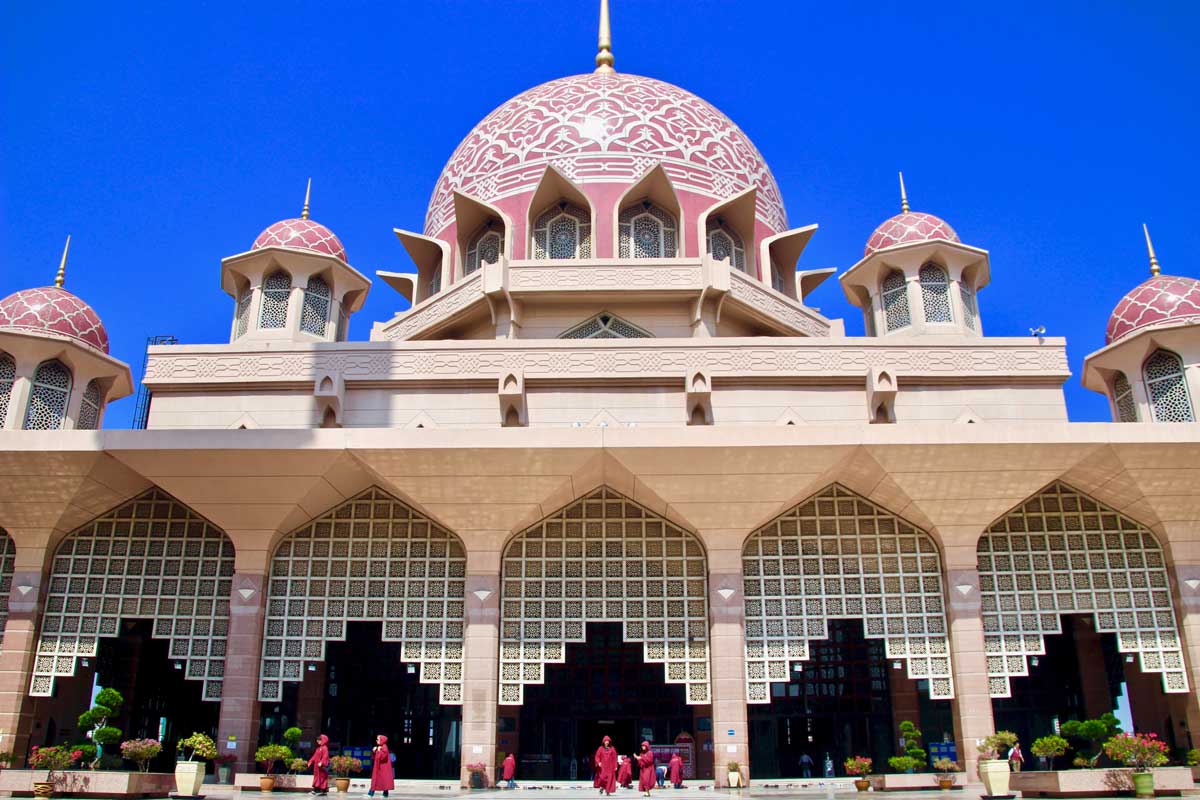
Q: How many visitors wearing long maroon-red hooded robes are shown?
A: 7